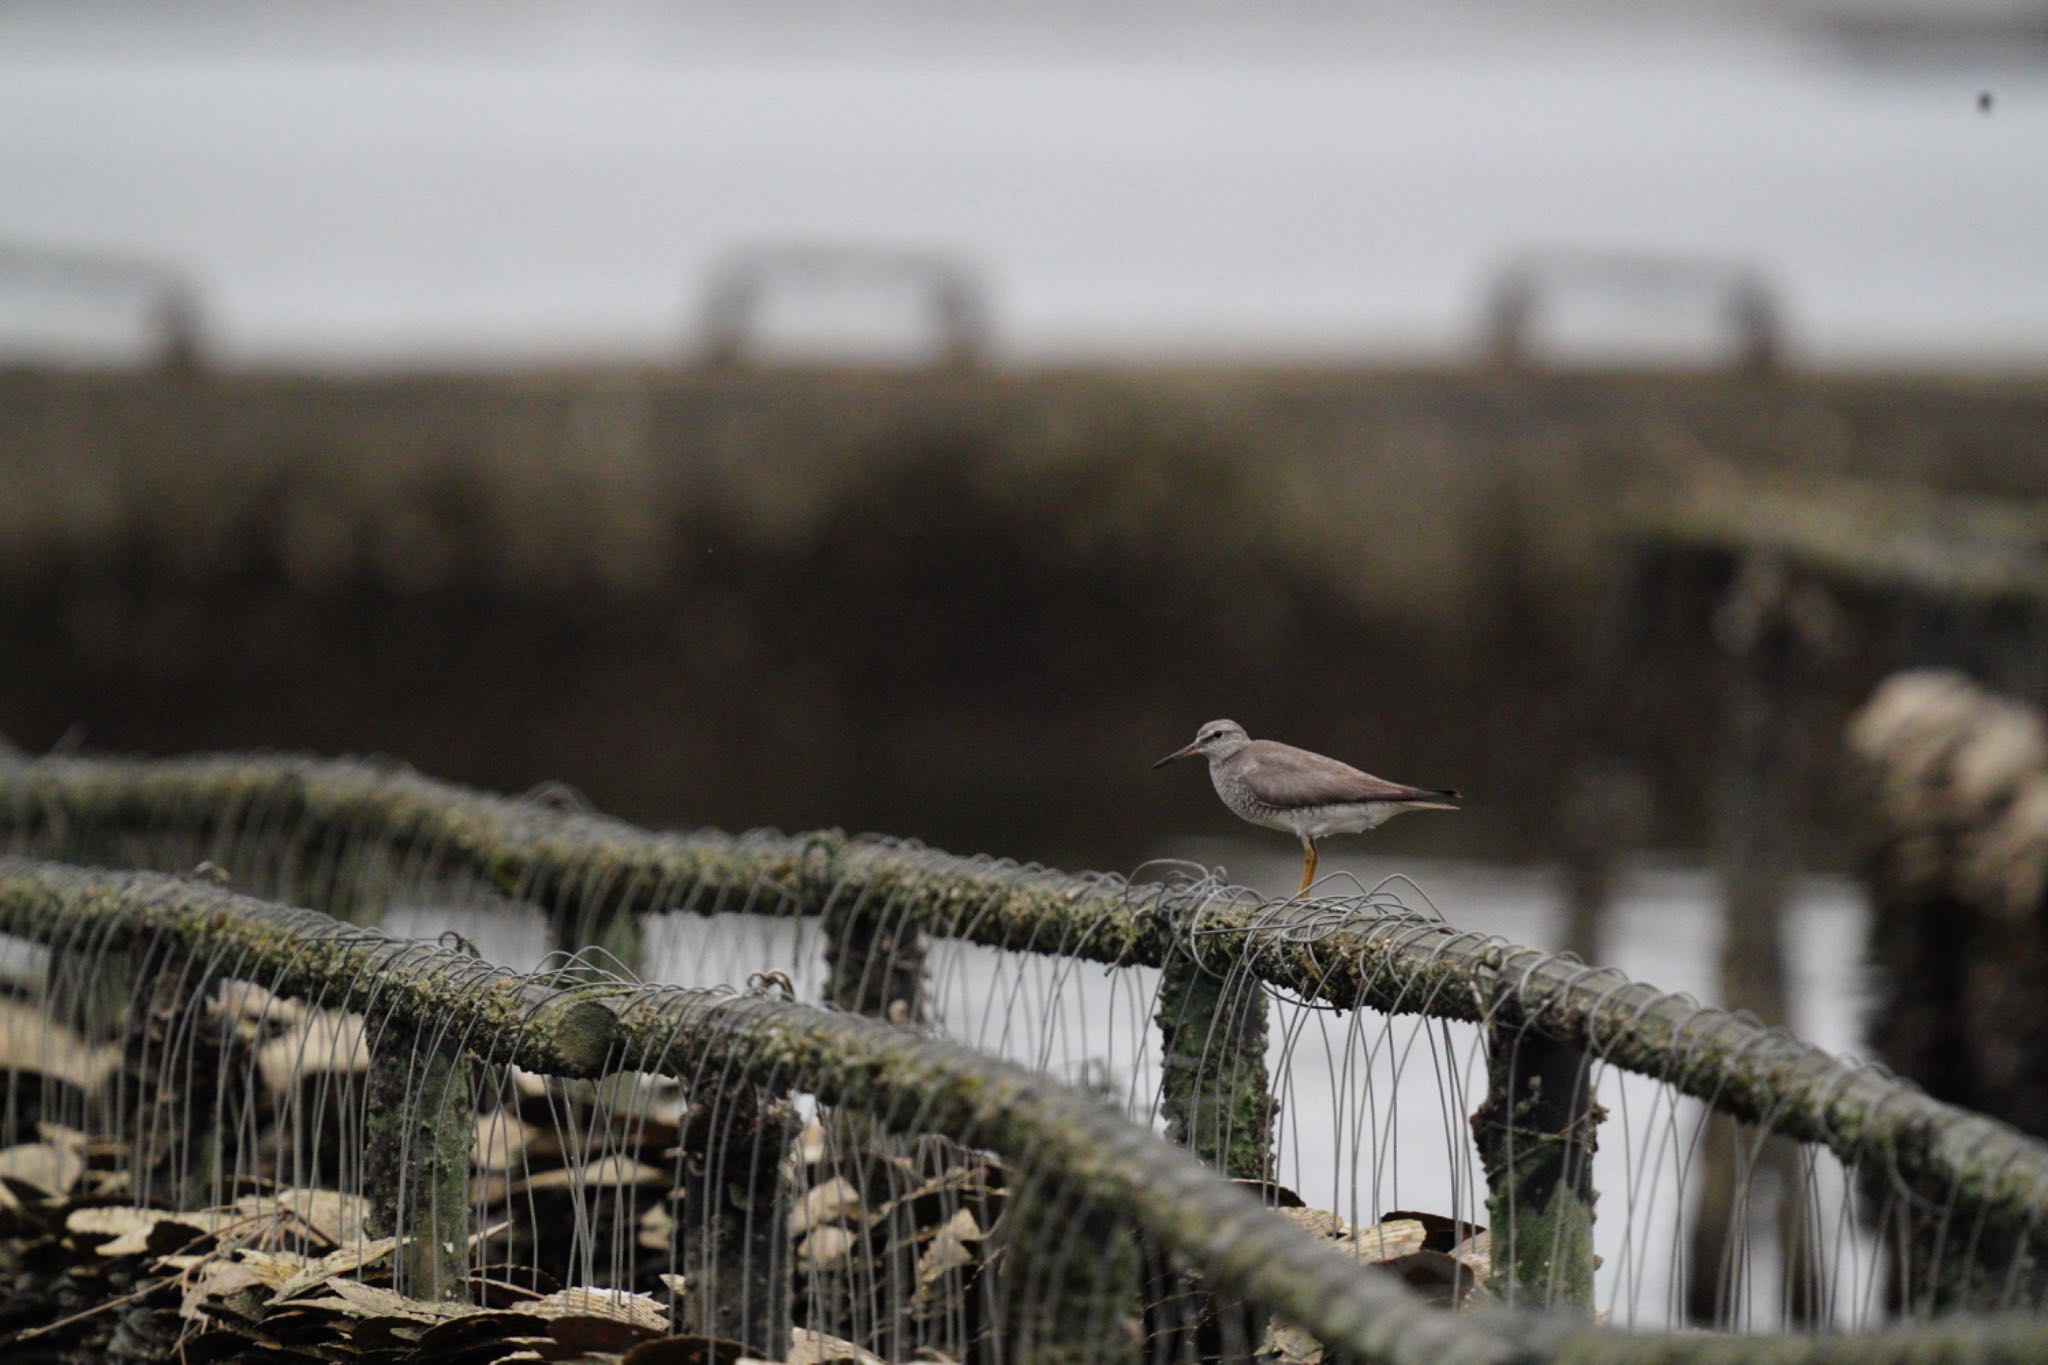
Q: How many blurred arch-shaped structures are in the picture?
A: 3